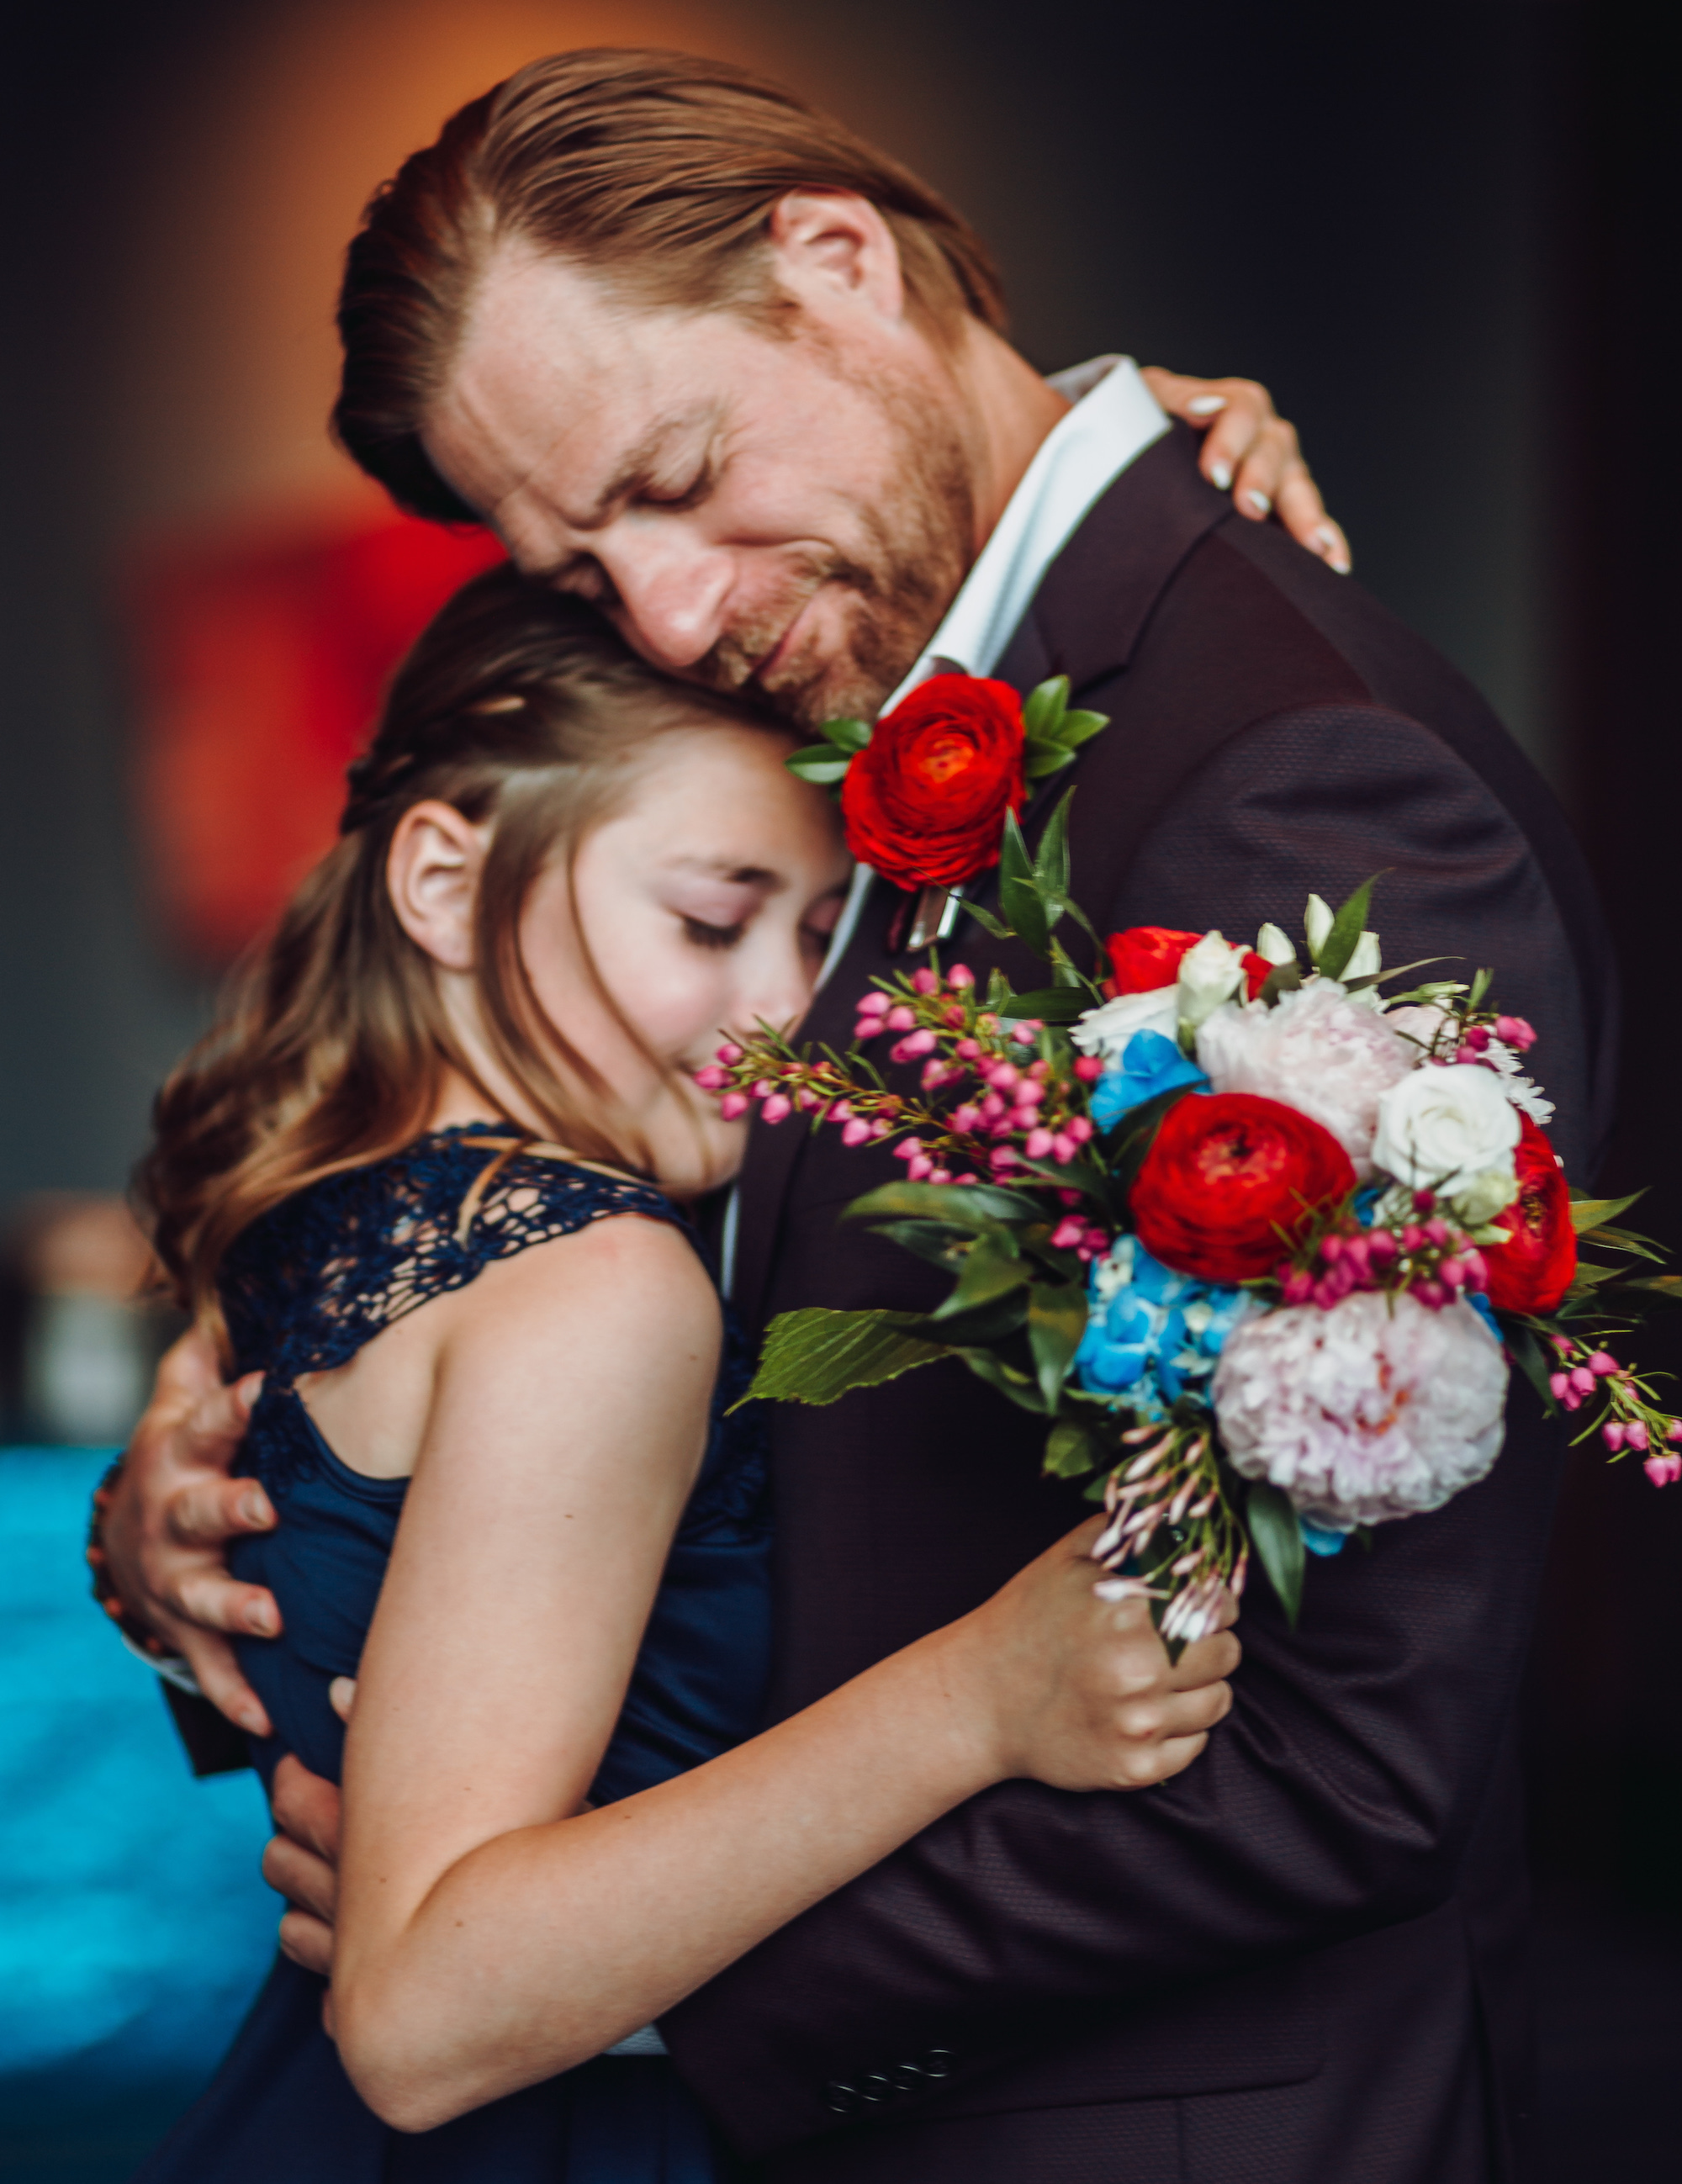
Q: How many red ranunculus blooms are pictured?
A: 4